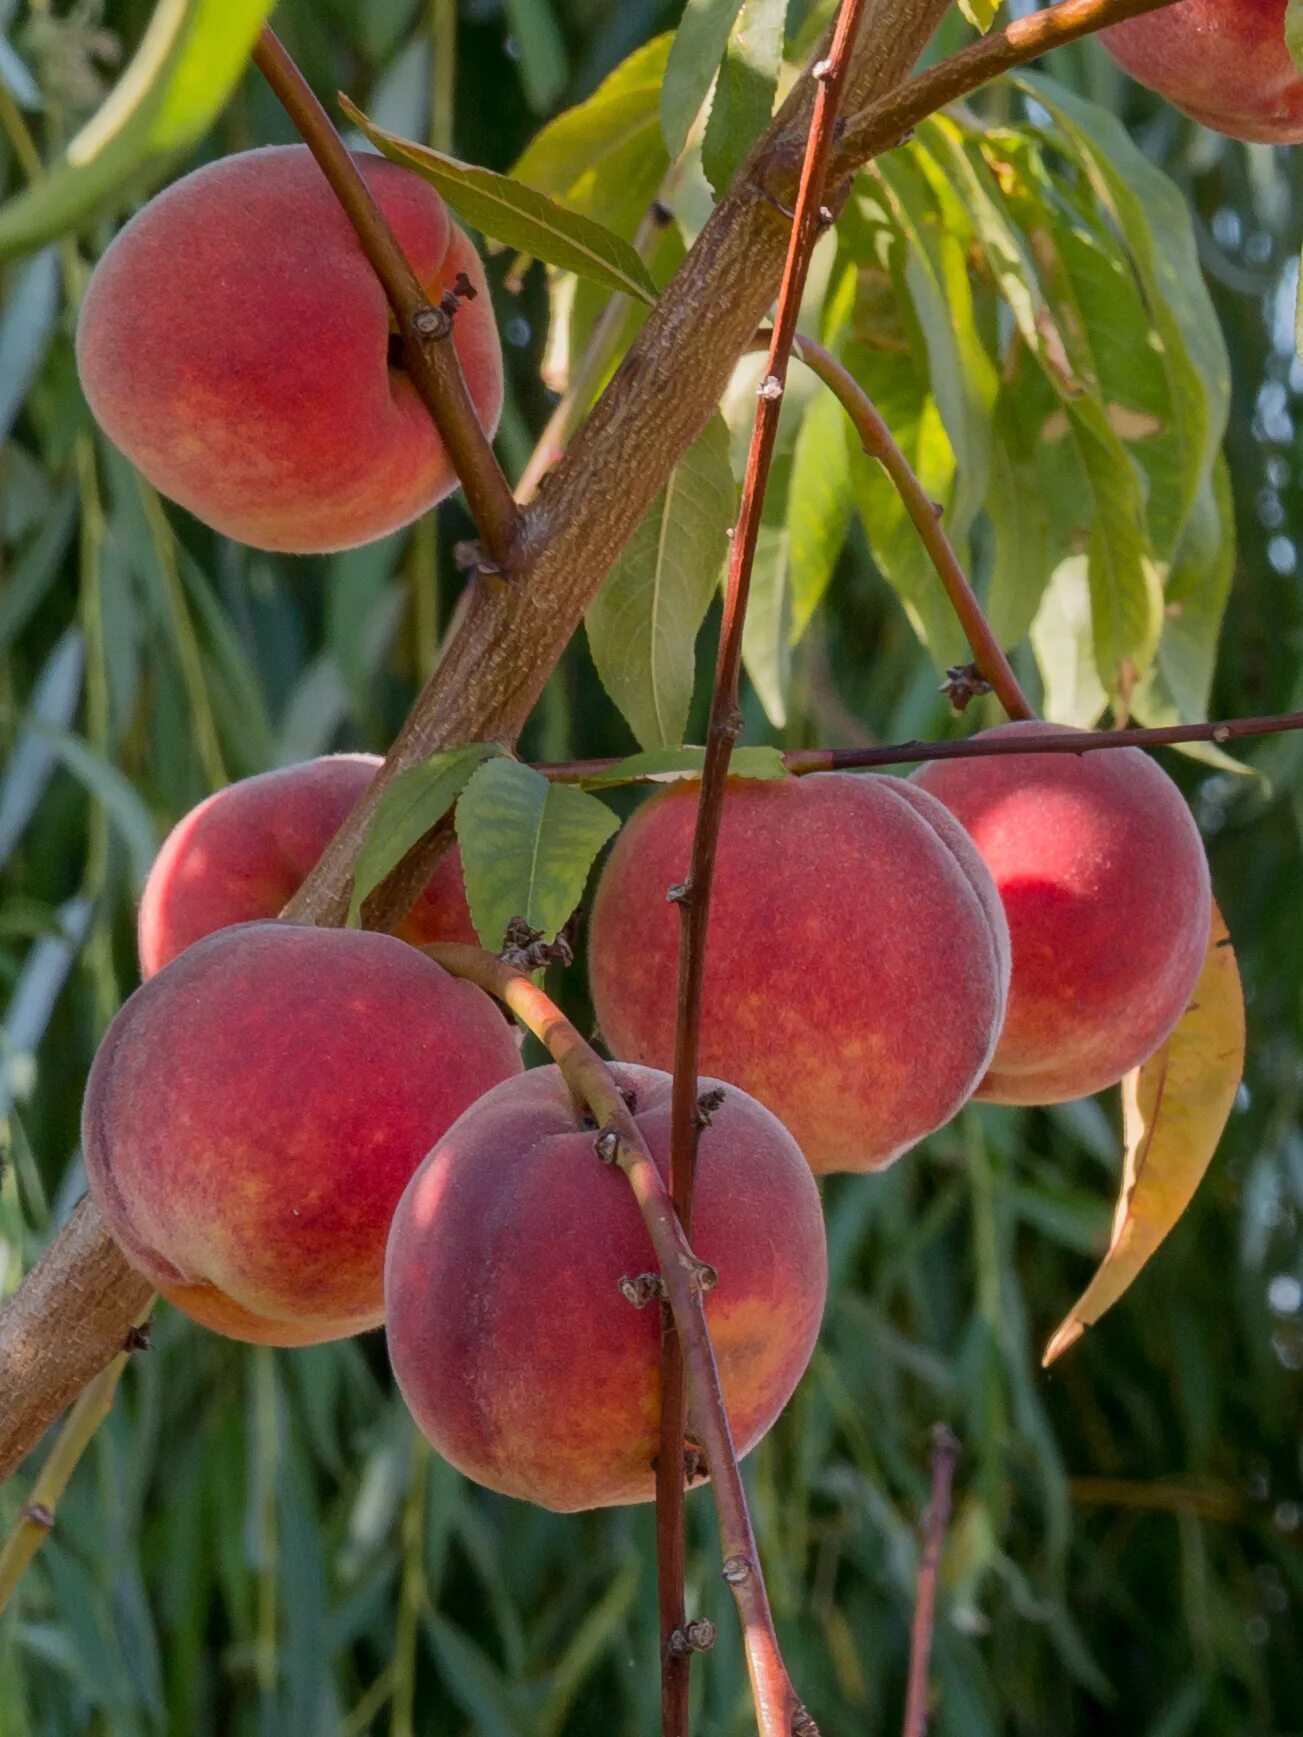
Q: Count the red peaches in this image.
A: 7